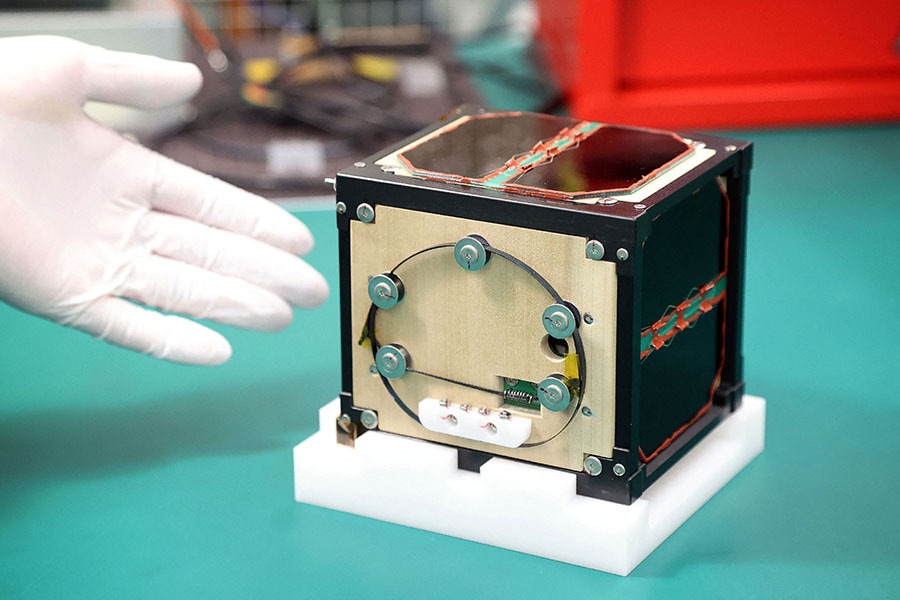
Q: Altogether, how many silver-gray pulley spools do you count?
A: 5